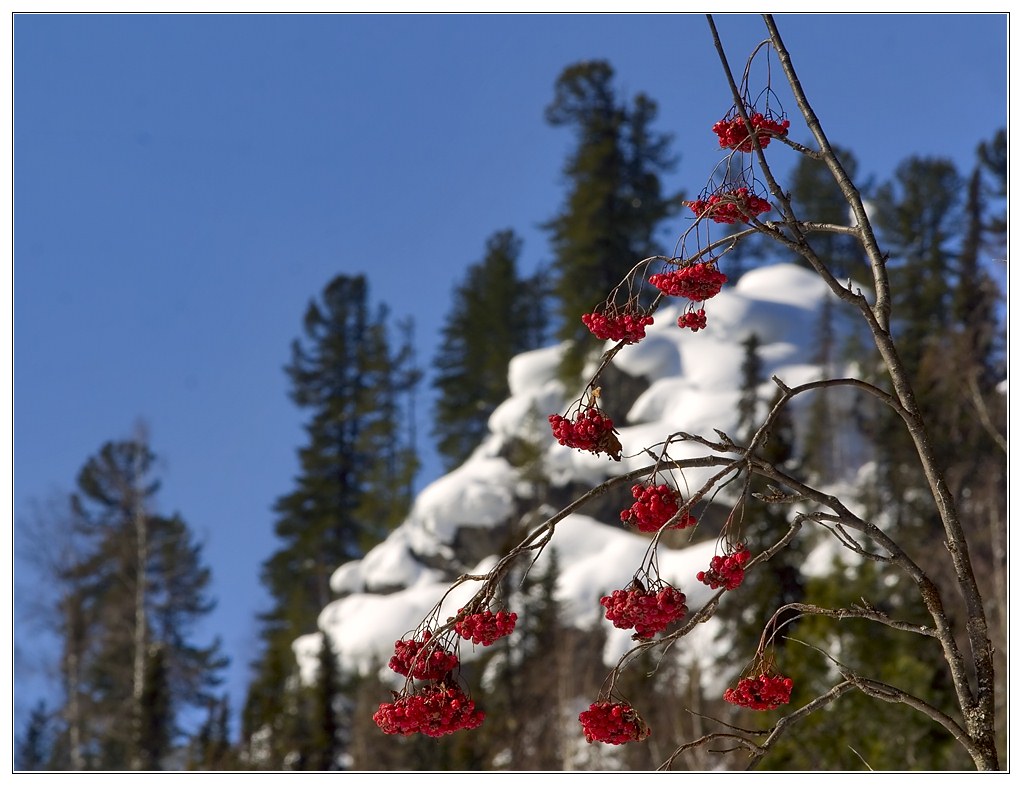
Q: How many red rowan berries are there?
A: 14